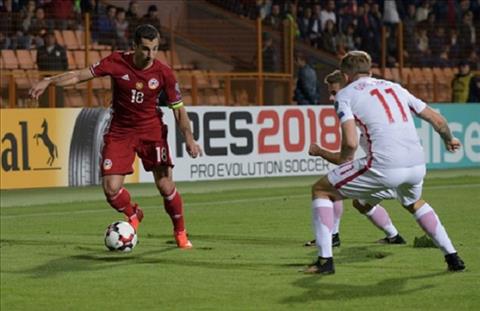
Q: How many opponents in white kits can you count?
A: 2